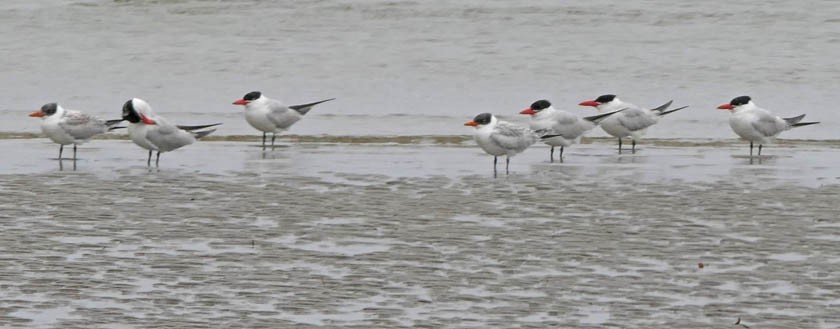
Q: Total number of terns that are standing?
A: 7